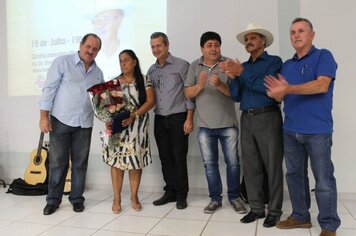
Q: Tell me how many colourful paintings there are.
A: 0